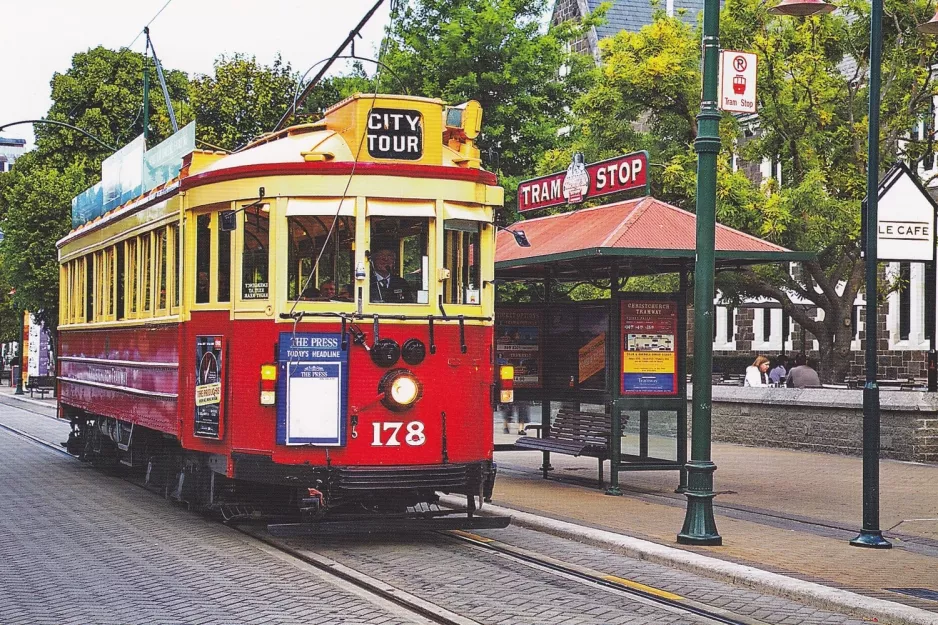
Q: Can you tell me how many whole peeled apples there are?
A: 0